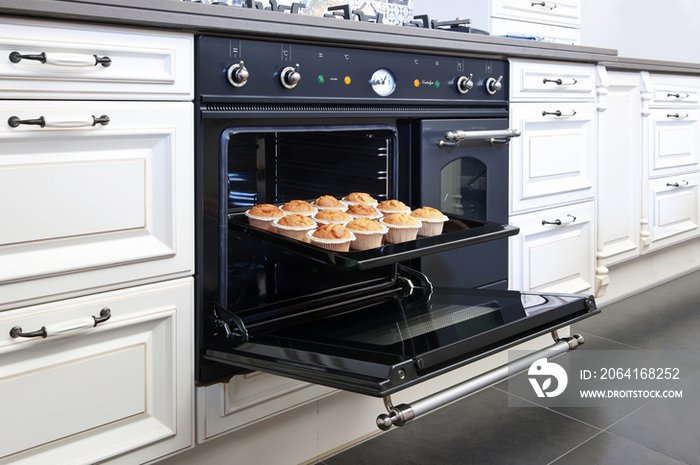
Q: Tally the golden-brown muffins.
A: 12